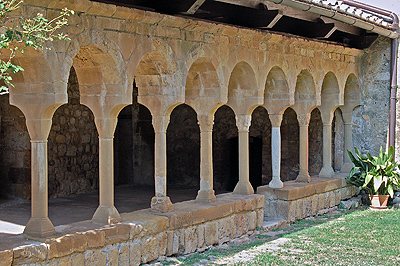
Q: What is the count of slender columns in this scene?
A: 9